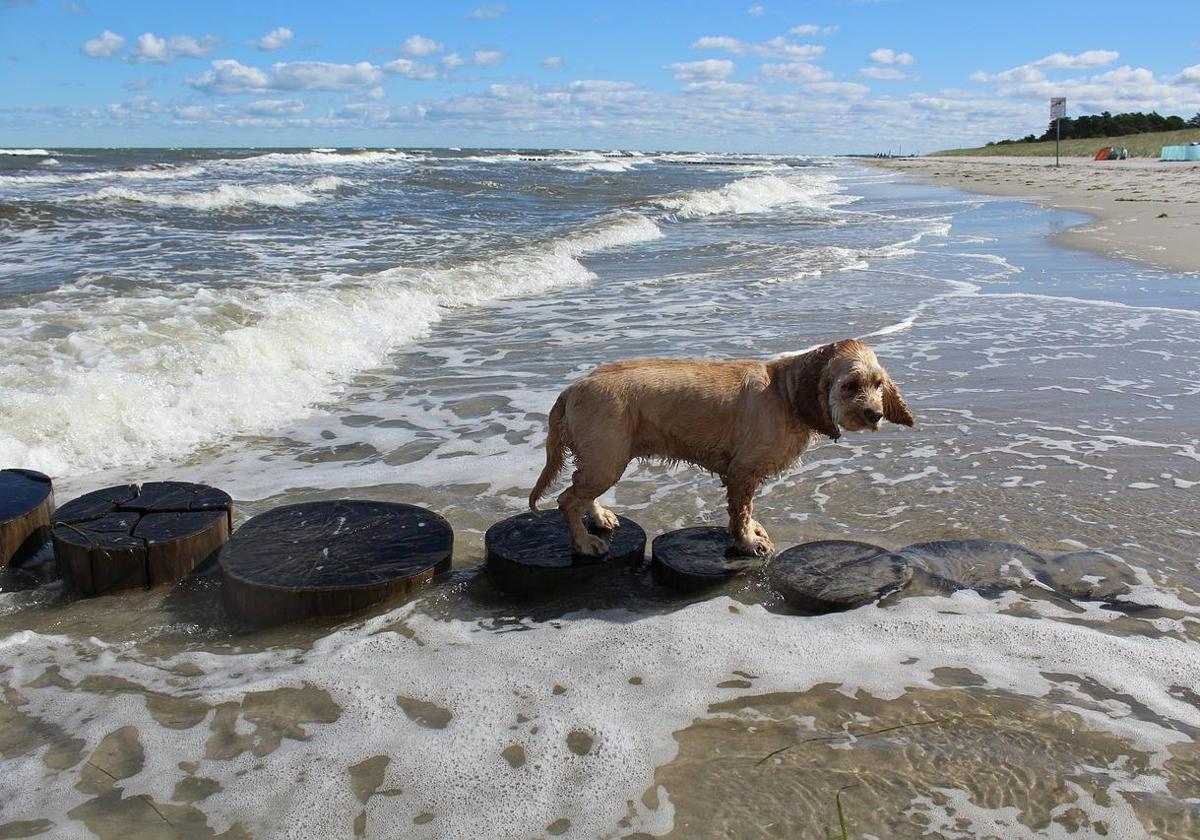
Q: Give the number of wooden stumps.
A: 8